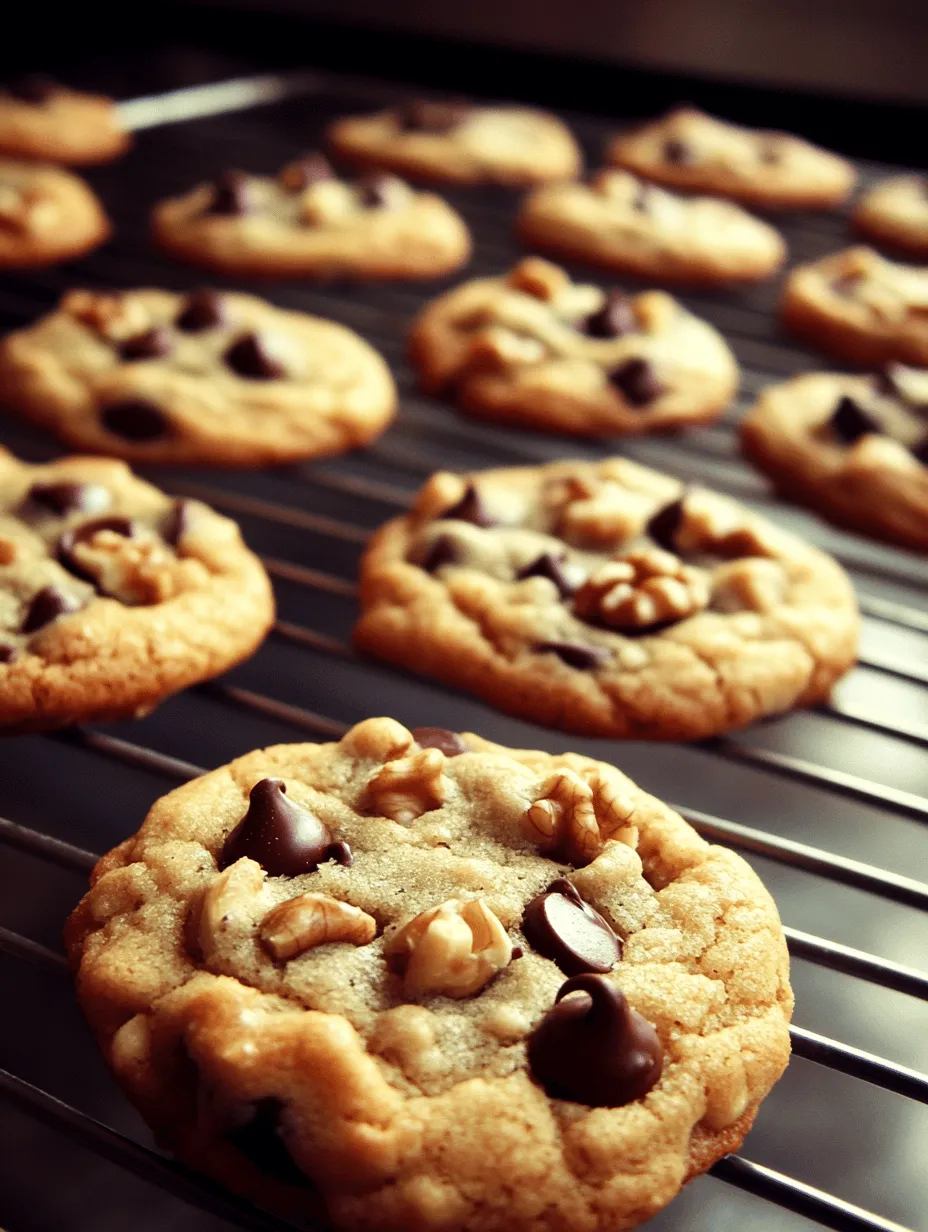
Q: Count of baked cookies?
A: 14